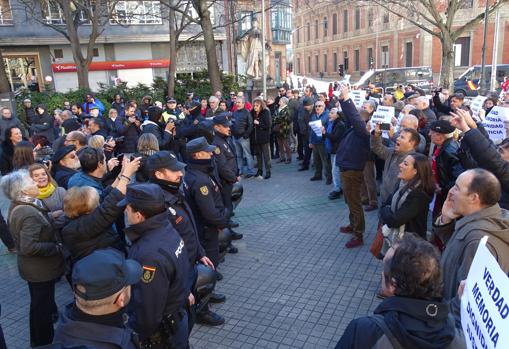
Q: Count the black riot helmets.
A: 3